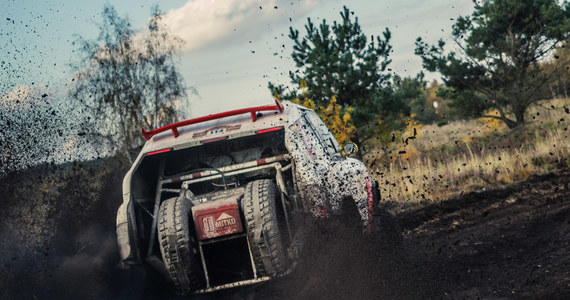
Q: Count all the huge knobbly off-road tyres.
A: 2